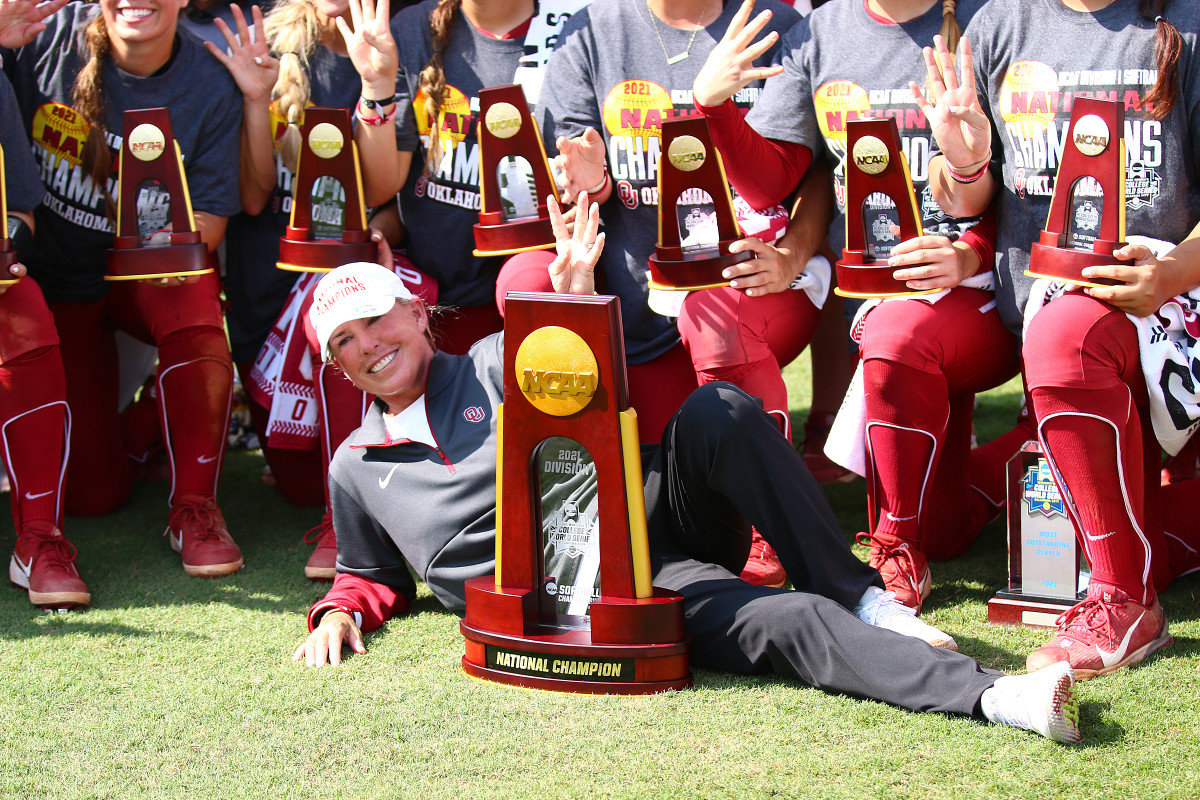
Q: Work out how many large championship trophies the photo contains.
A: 1